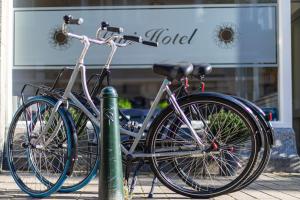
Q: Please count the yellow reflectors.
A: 0